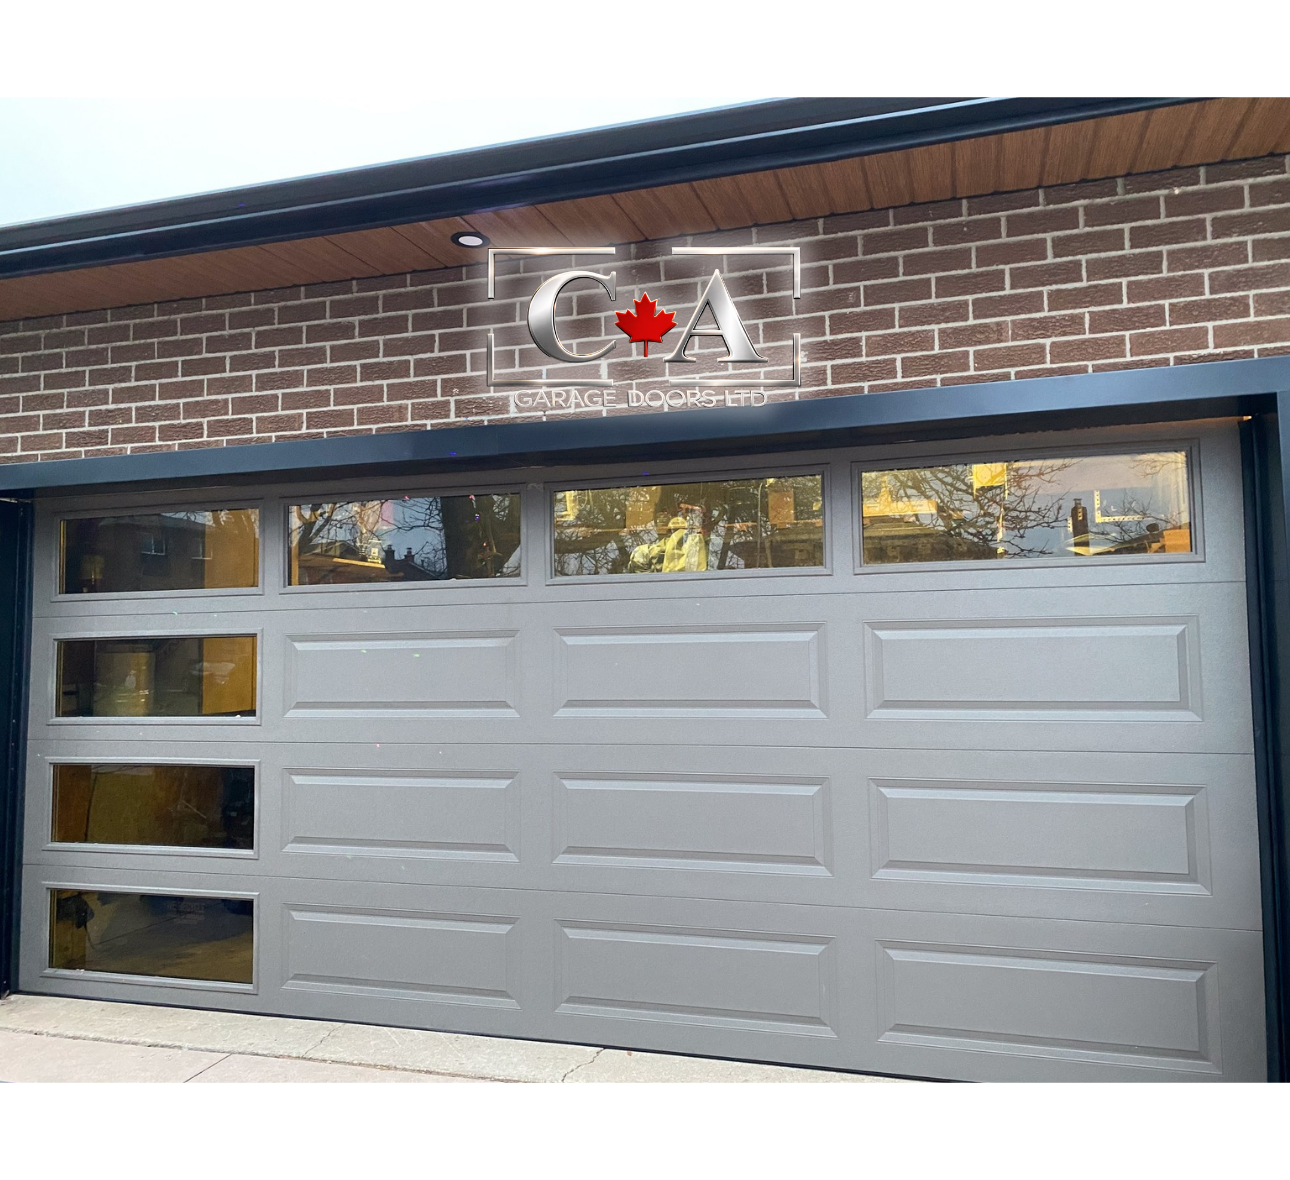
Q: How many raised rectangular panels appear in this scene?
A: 9